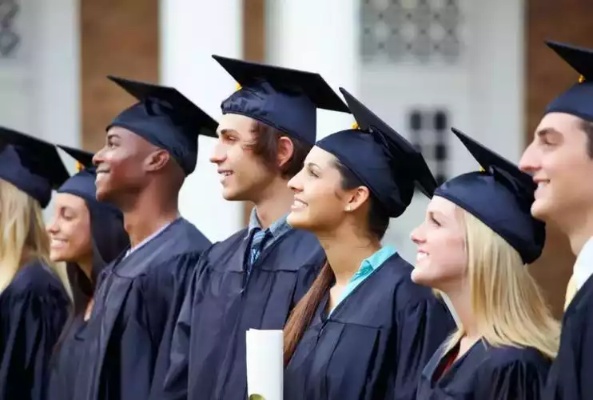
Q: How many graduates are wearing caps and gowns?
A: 7